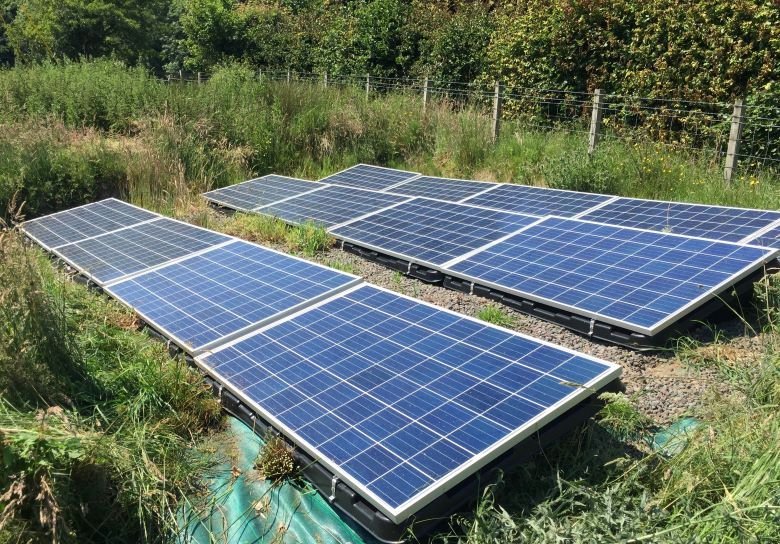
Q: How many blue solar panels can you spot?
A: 13